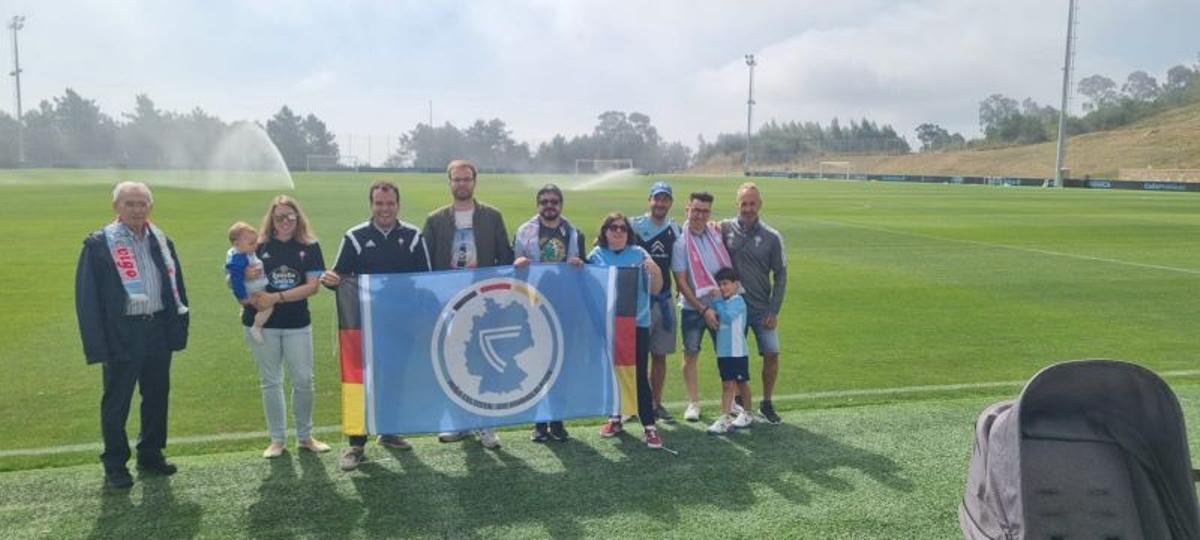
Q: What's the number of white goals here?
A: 3